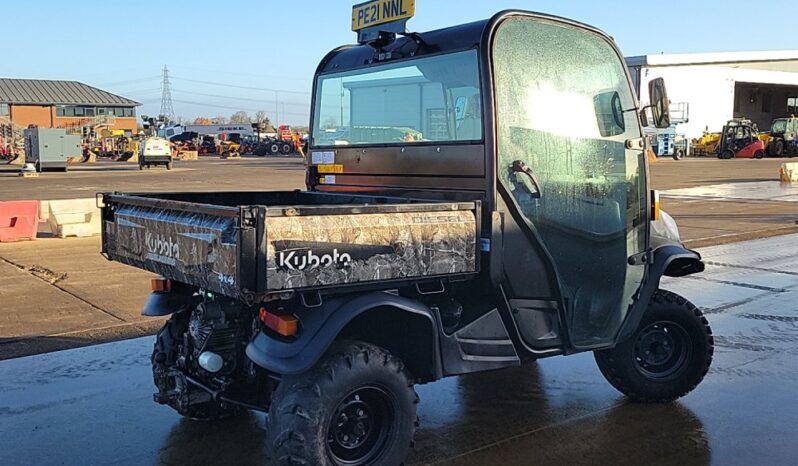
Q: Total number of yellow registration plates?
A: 1